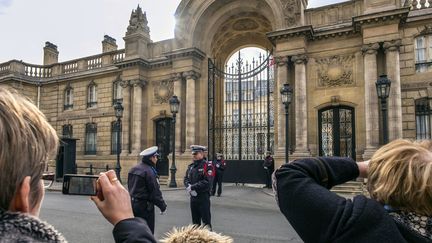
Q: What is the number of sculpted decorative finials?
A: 1